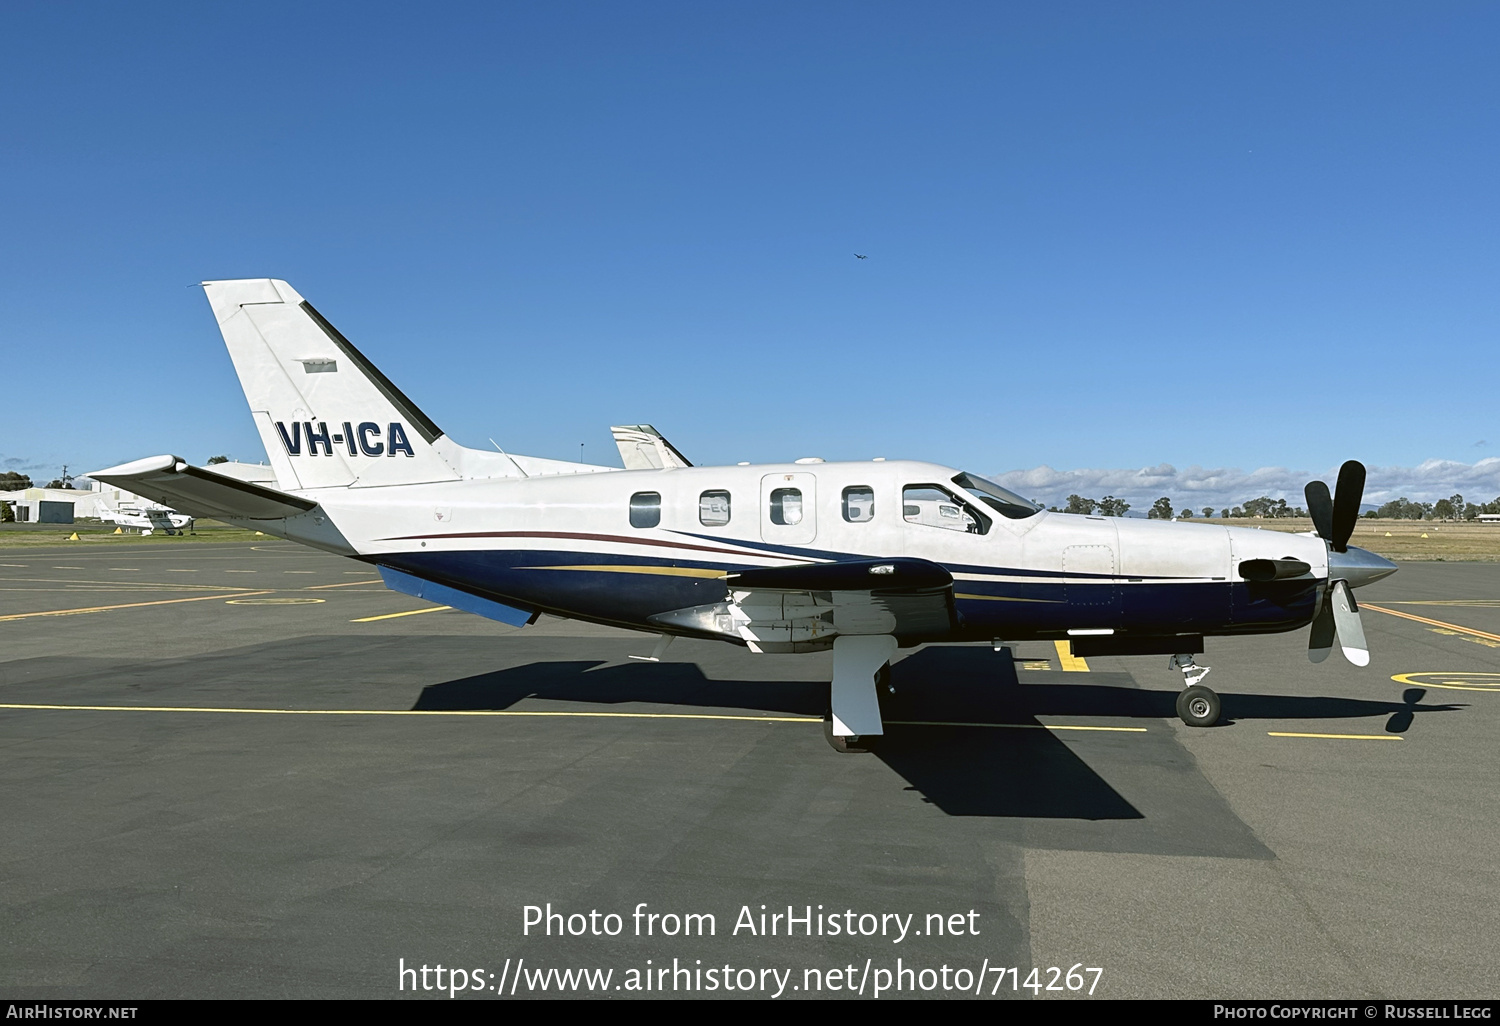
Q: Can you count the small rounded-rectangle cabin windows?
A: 4